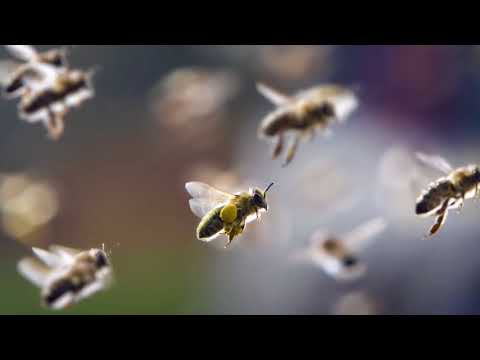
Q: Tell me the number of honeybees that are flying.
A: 7